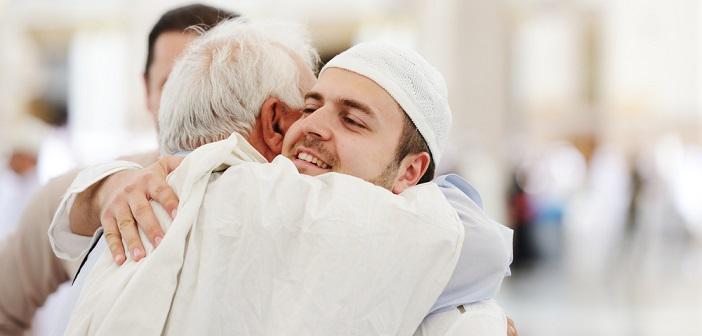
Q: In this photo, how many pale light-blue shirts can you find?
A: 1